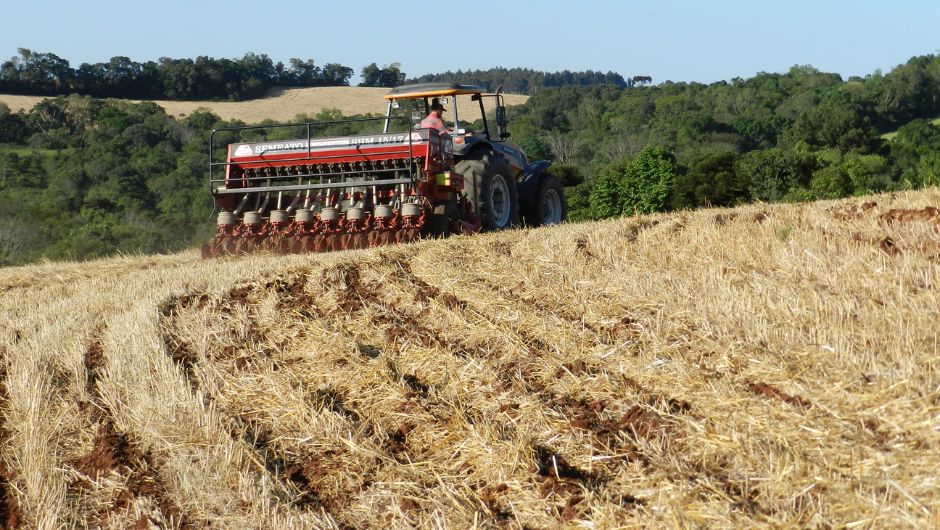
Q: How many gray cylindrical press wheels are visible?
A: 8